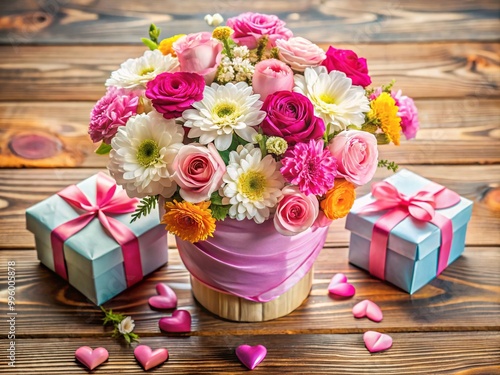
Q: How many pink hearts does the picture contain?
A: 8